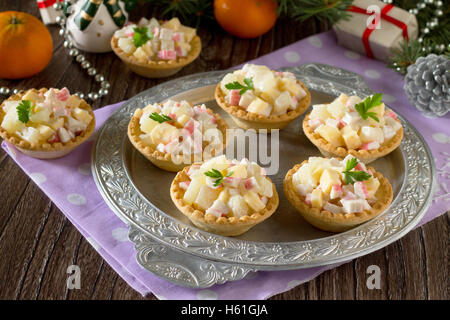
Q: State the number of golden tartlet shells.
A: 7